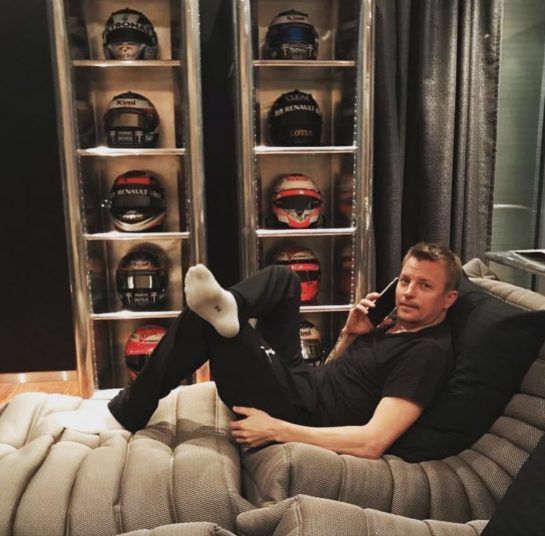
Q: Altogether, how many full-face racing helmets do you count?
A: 10